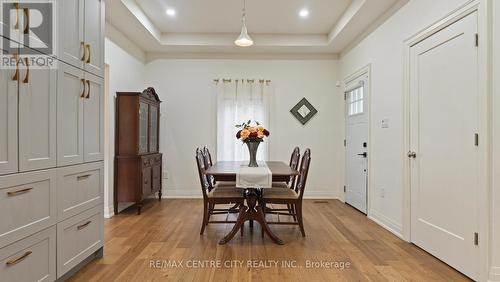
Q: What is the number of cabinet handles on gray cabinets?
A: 12